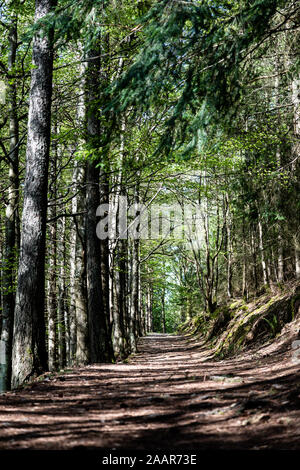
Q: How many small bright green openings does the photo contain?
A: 1